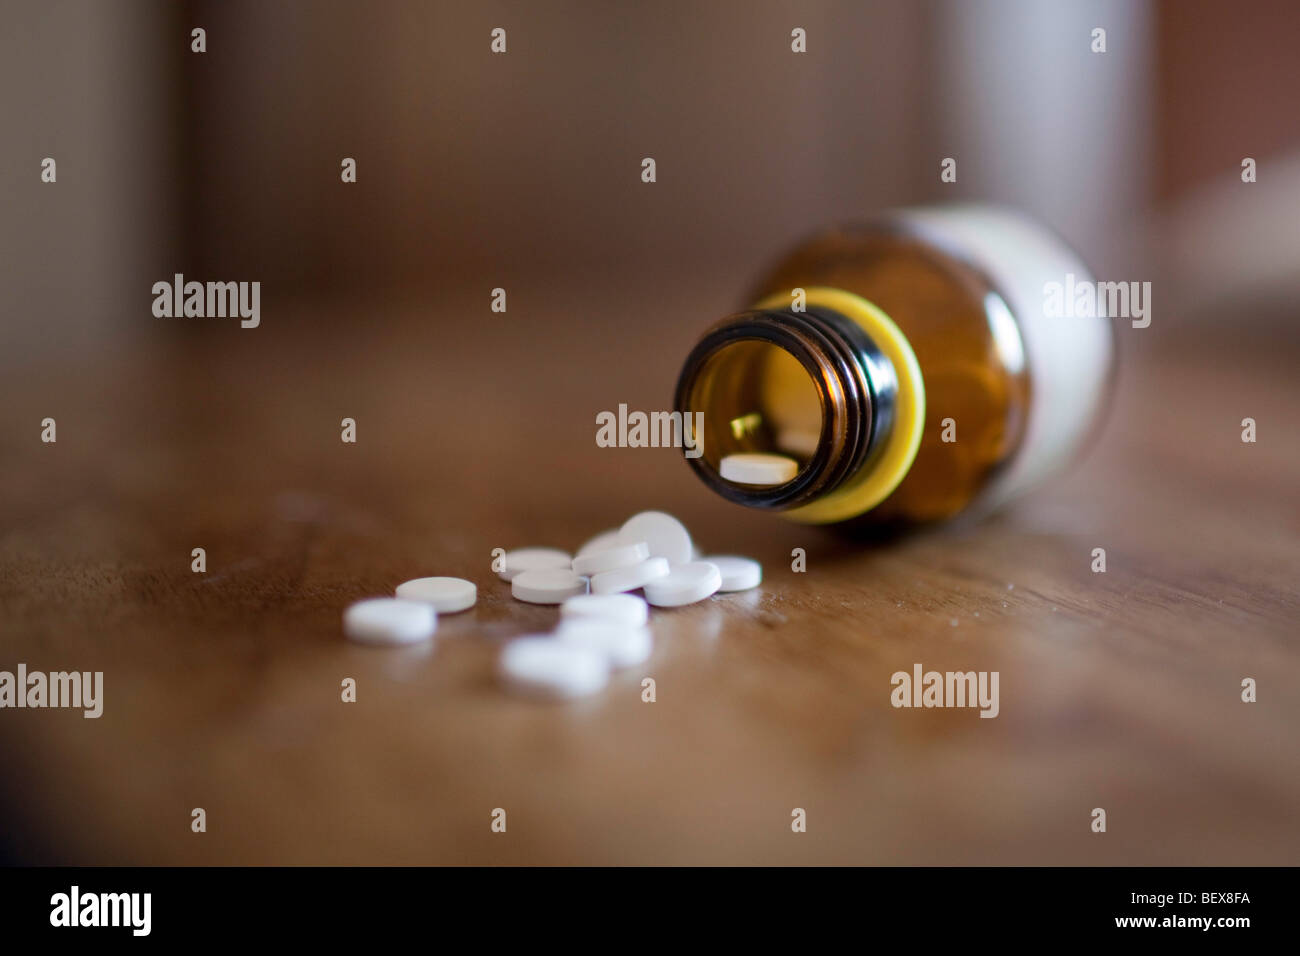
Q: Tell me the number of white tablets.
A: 14